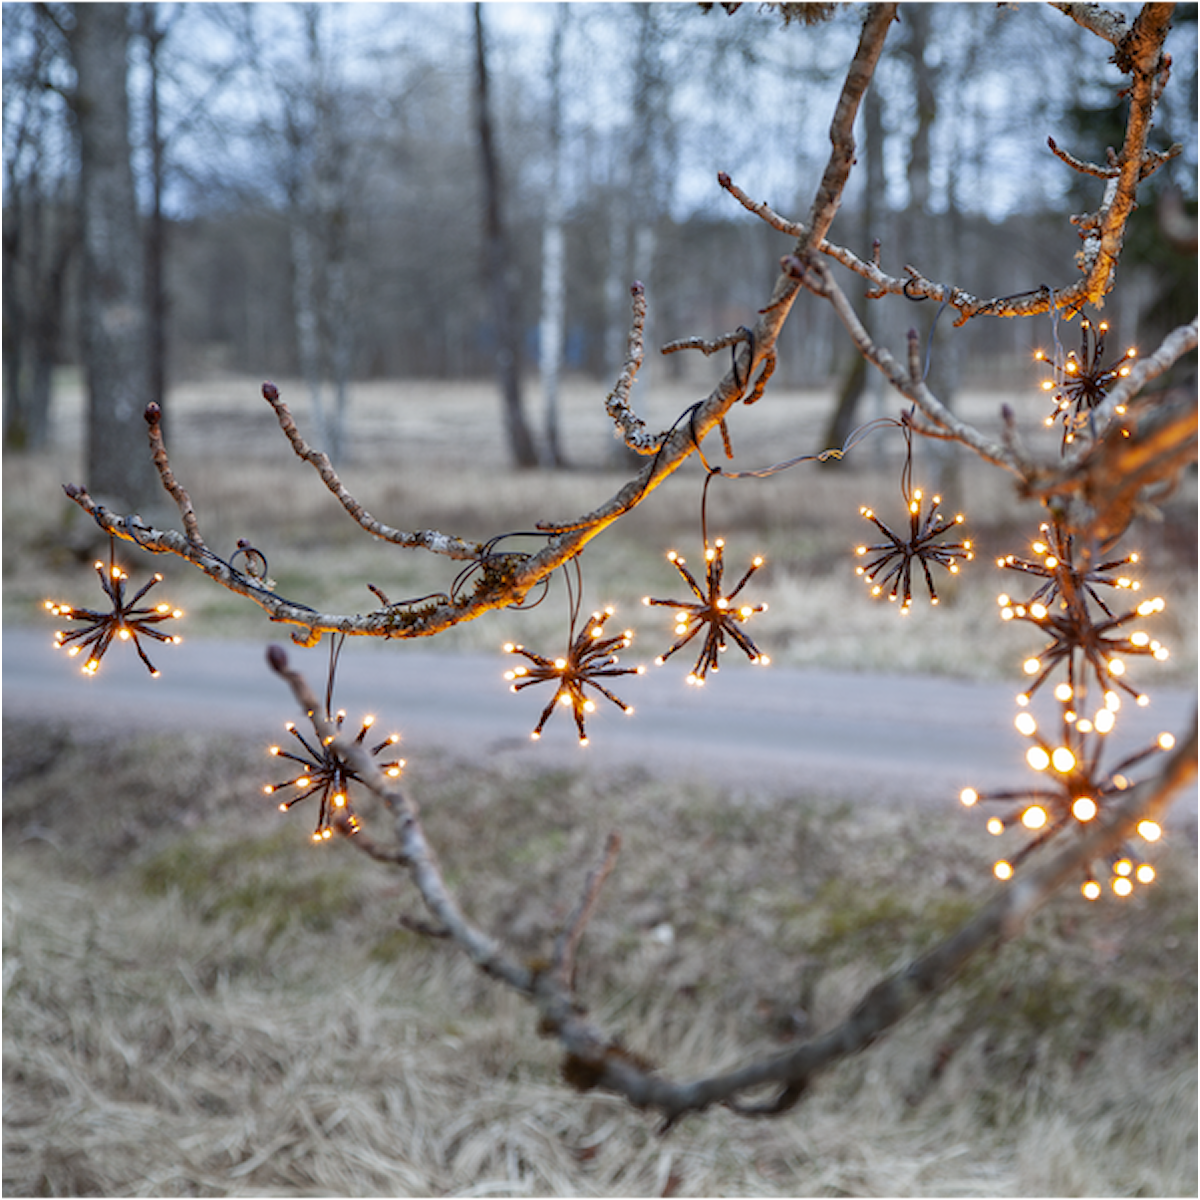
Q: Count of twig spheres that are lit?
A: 9